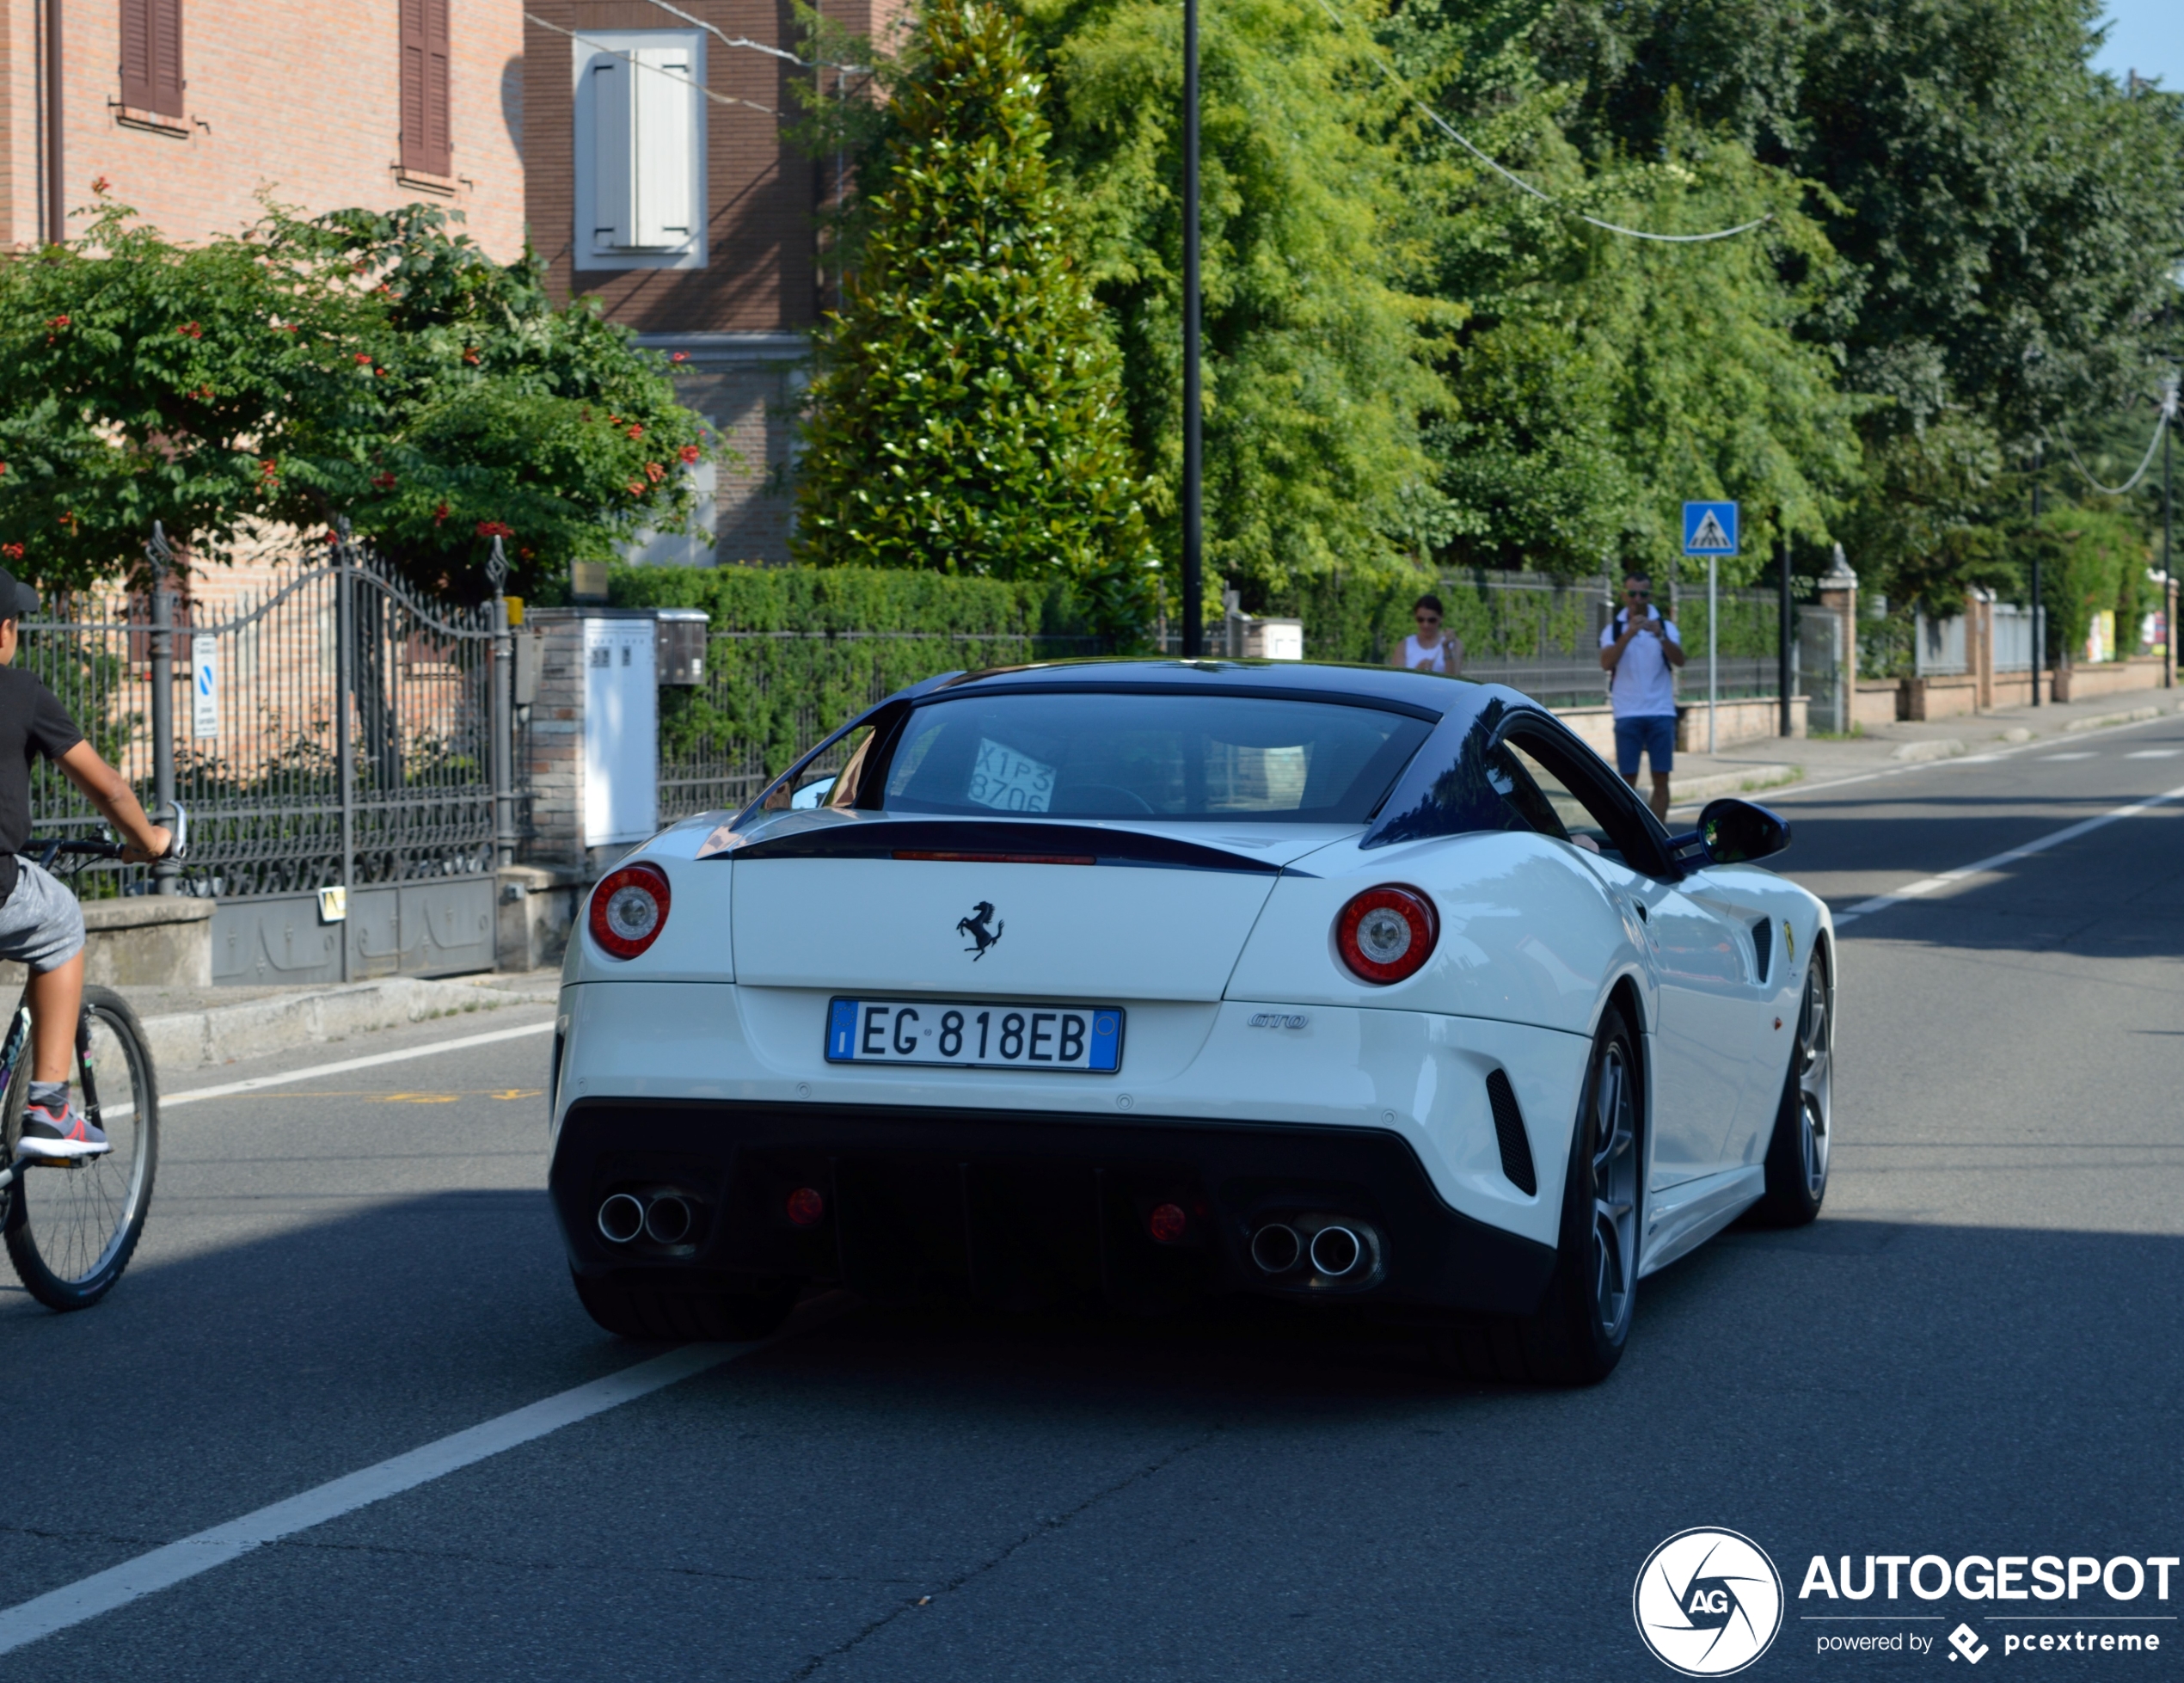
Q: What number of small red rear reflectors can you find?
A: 2